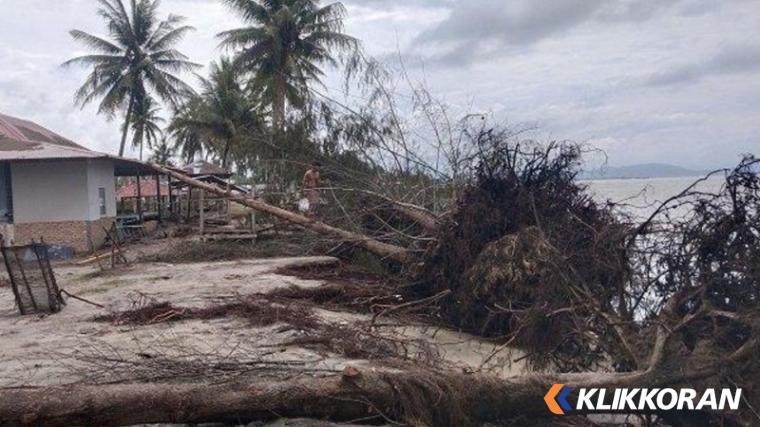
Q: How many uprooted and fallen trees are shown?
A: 3